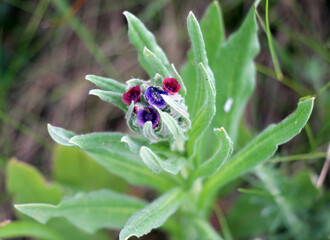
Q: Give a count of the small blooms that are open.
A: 4